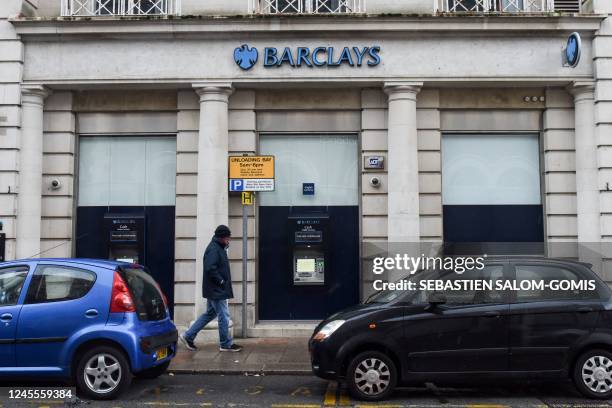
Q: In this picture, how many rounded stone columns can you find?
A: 4